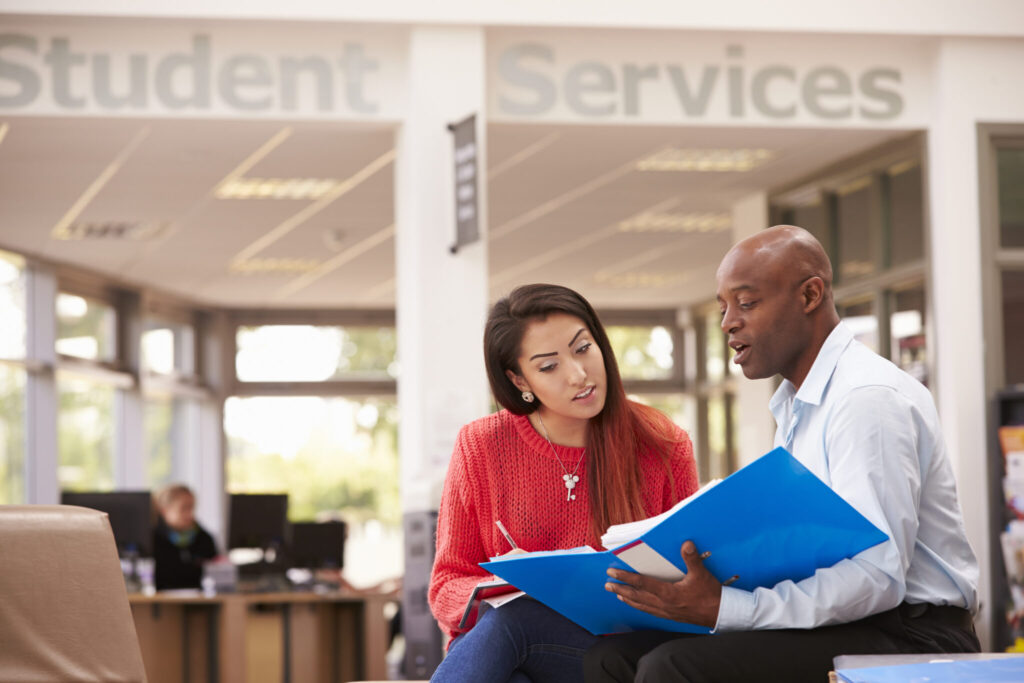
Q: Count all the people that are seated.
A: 3